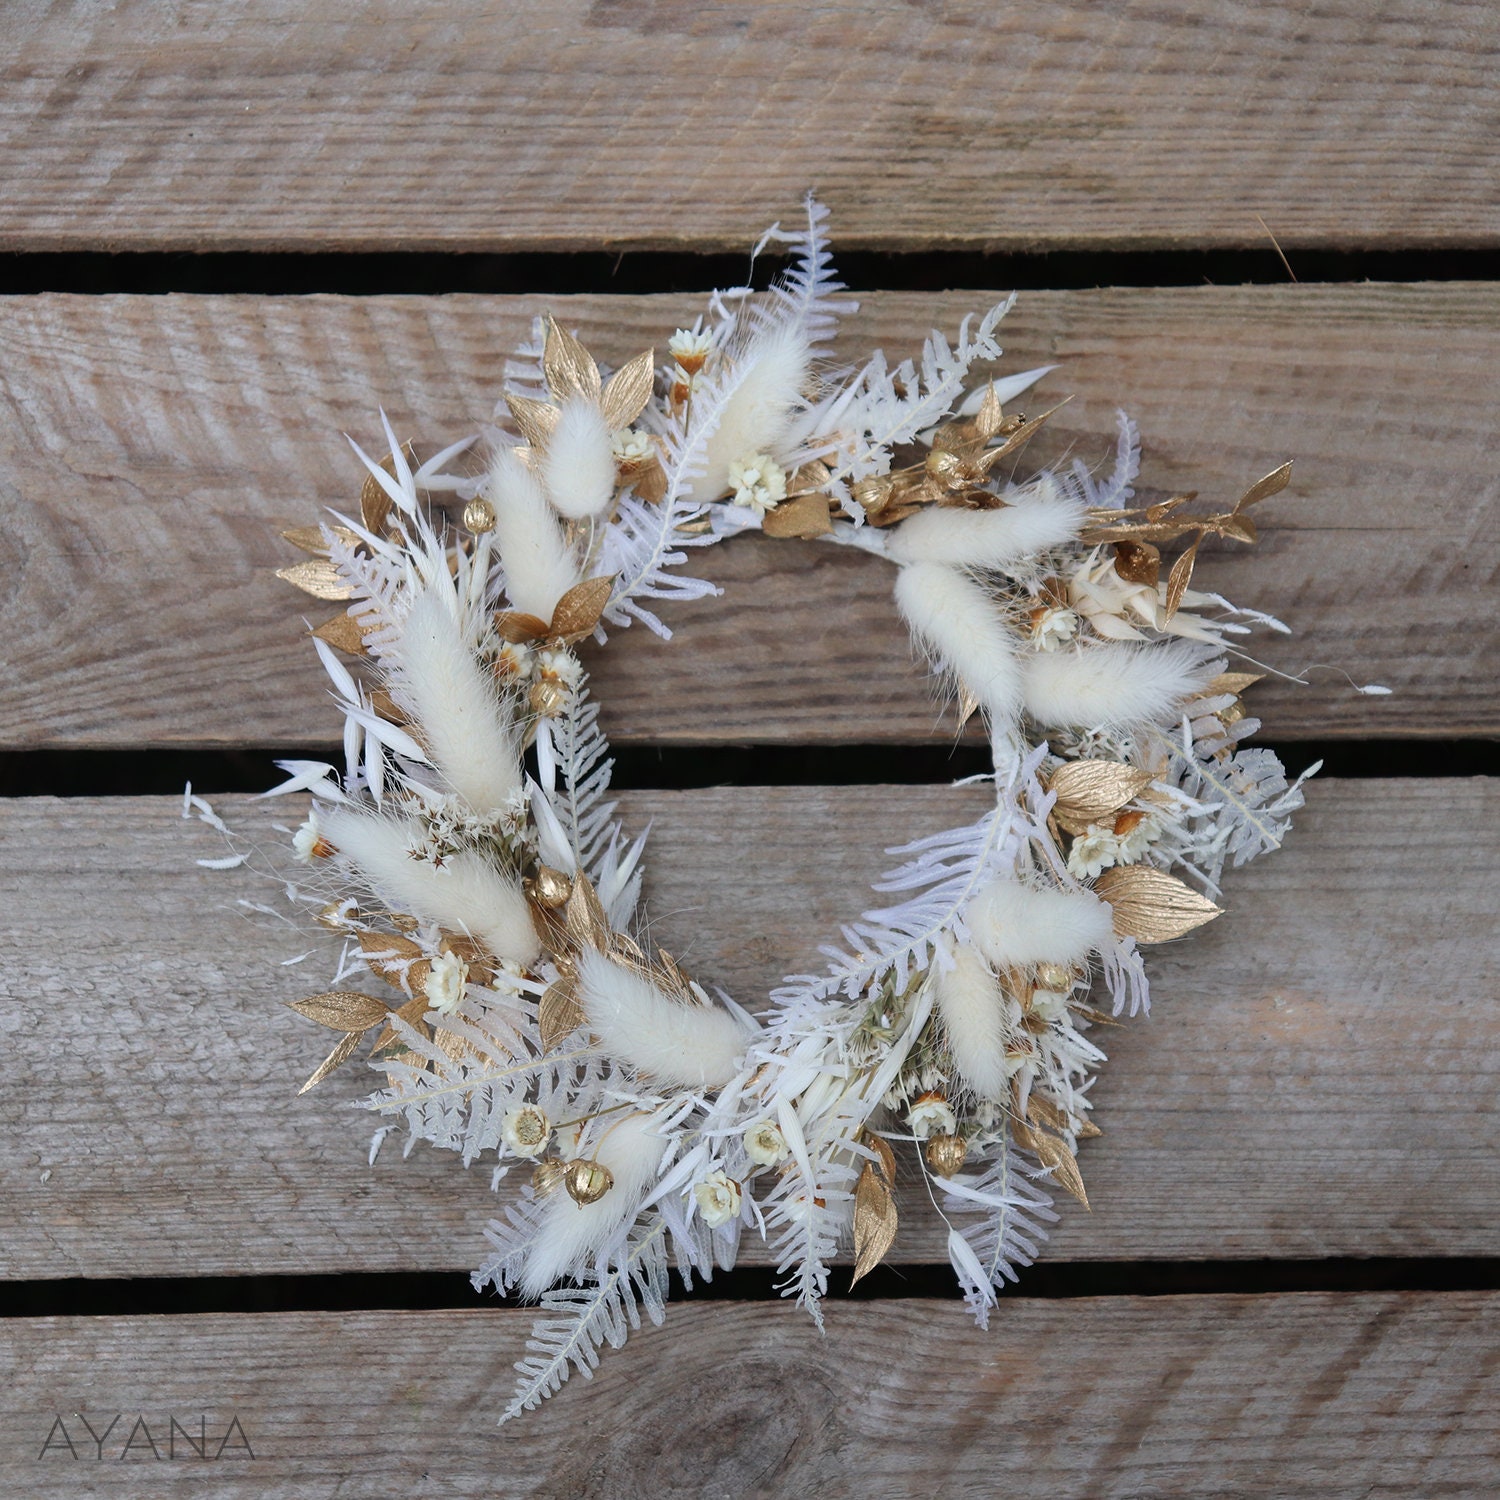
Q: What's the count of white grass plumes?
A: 12